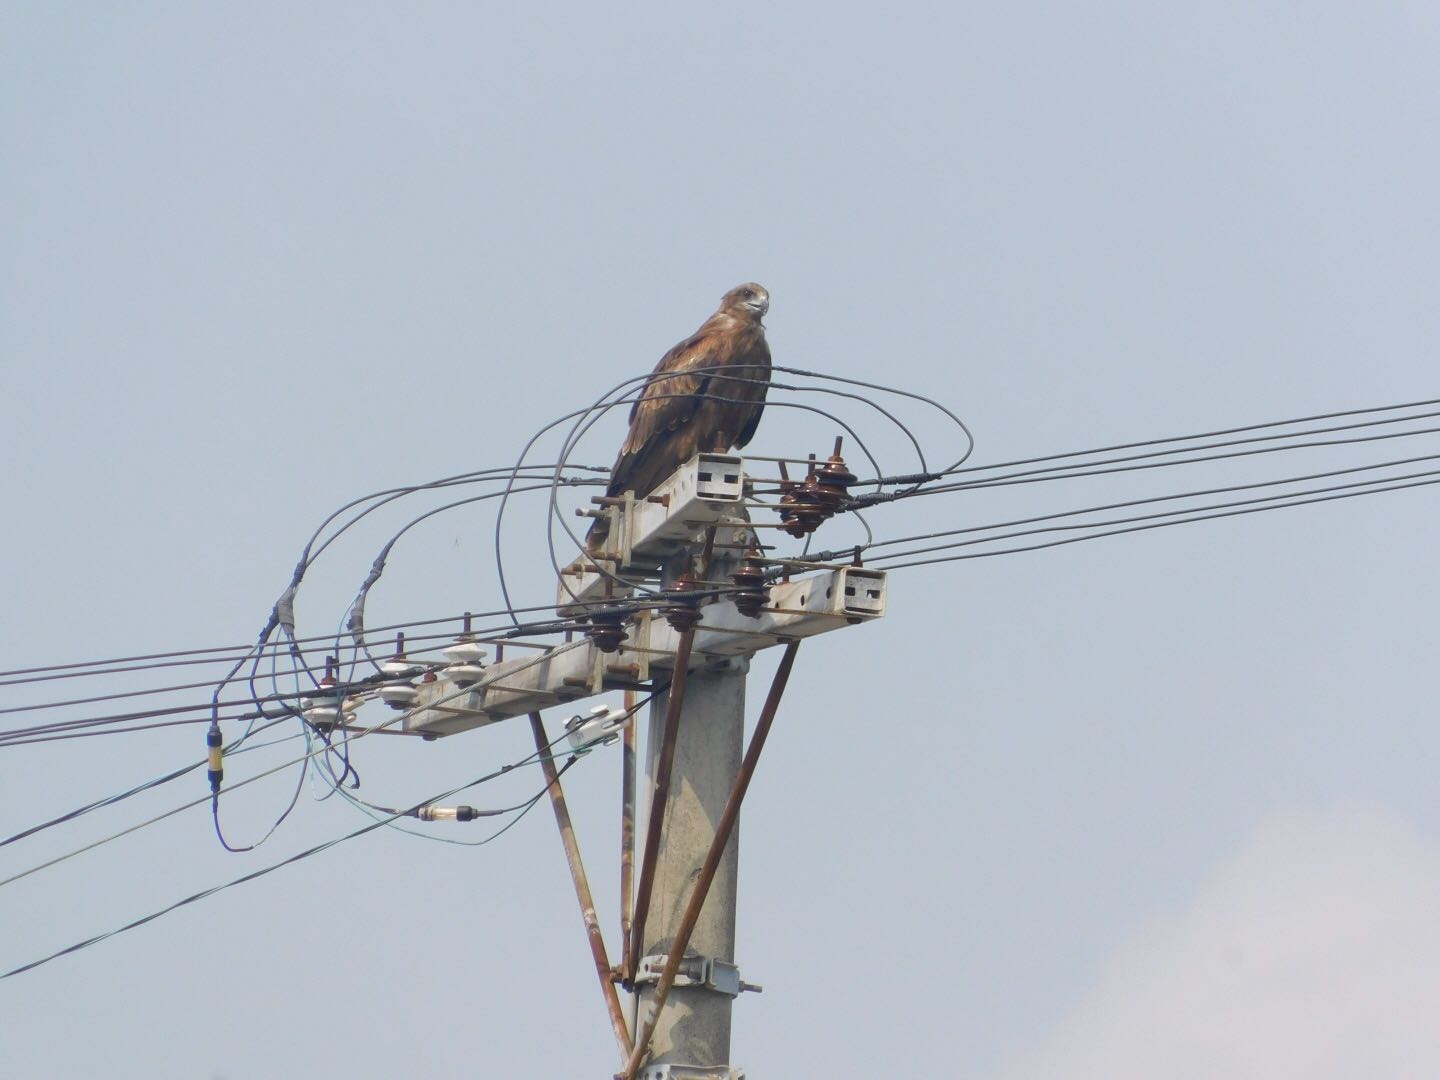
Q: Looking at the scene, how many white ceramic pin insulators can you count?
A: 3